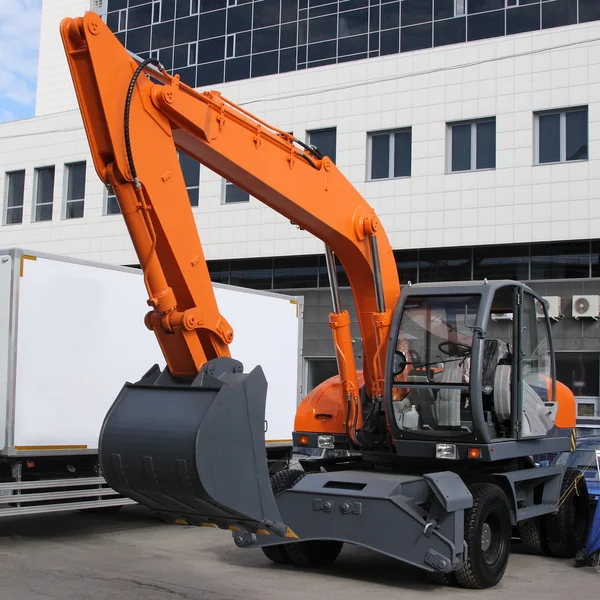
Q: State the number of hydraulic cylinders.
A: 4